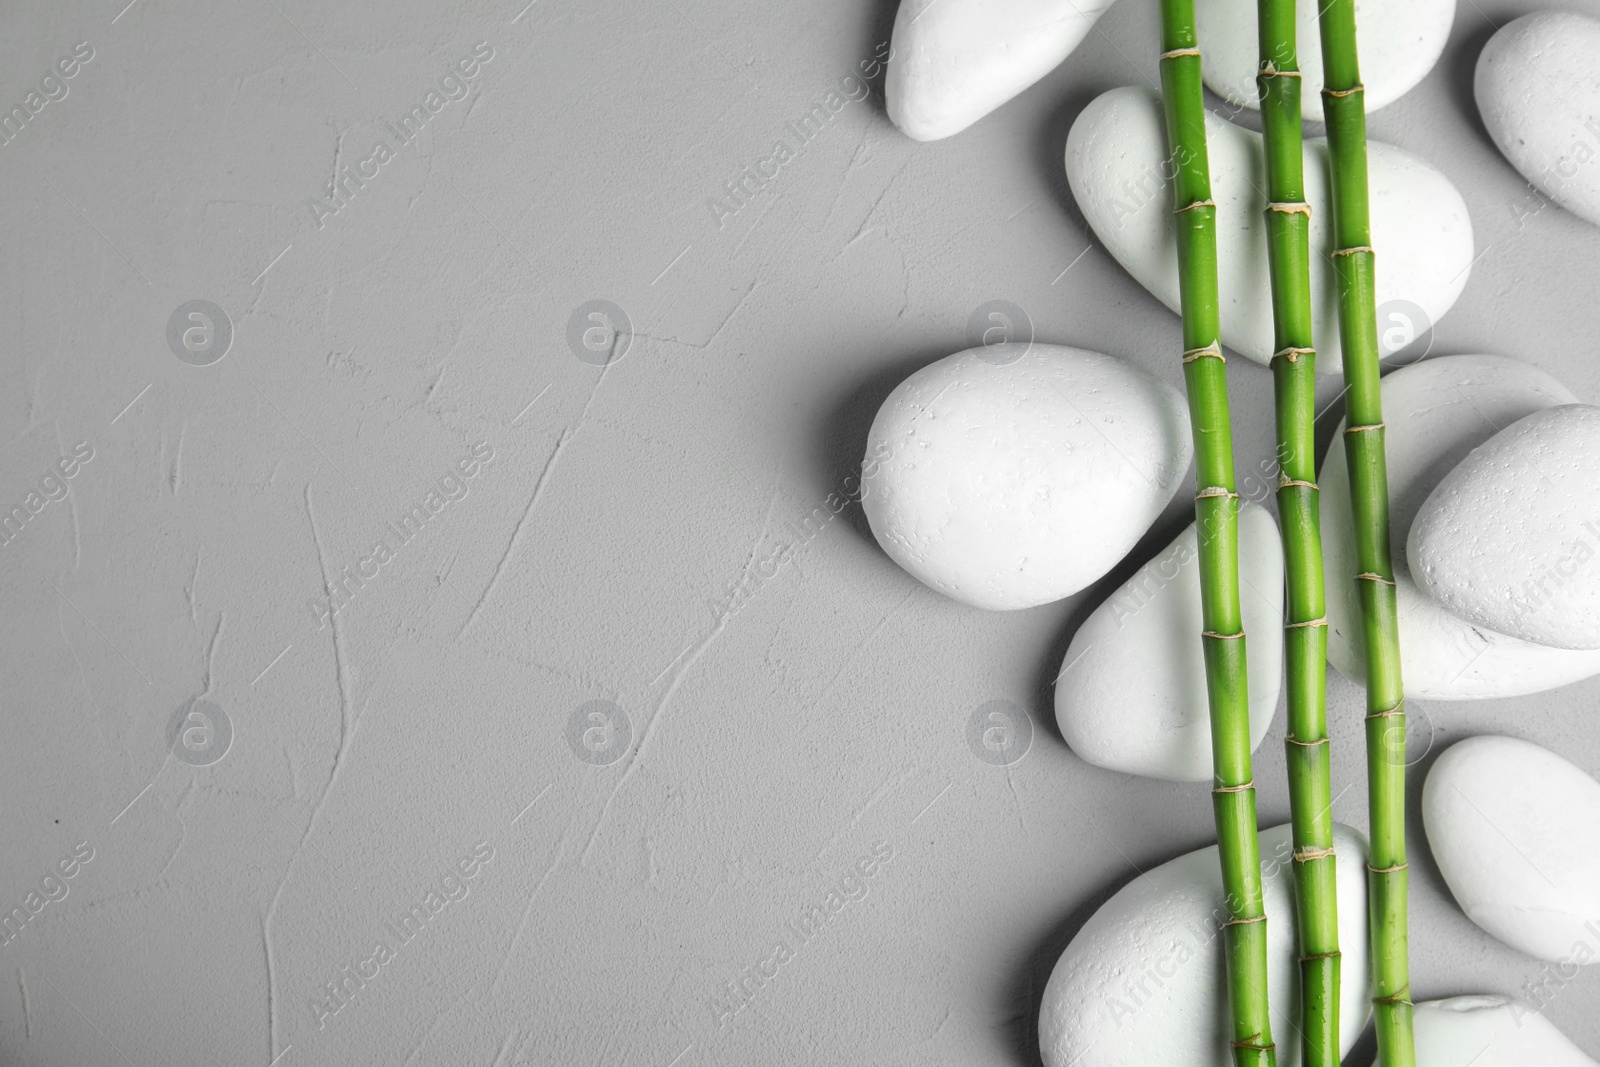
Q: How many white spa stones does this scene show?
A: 11